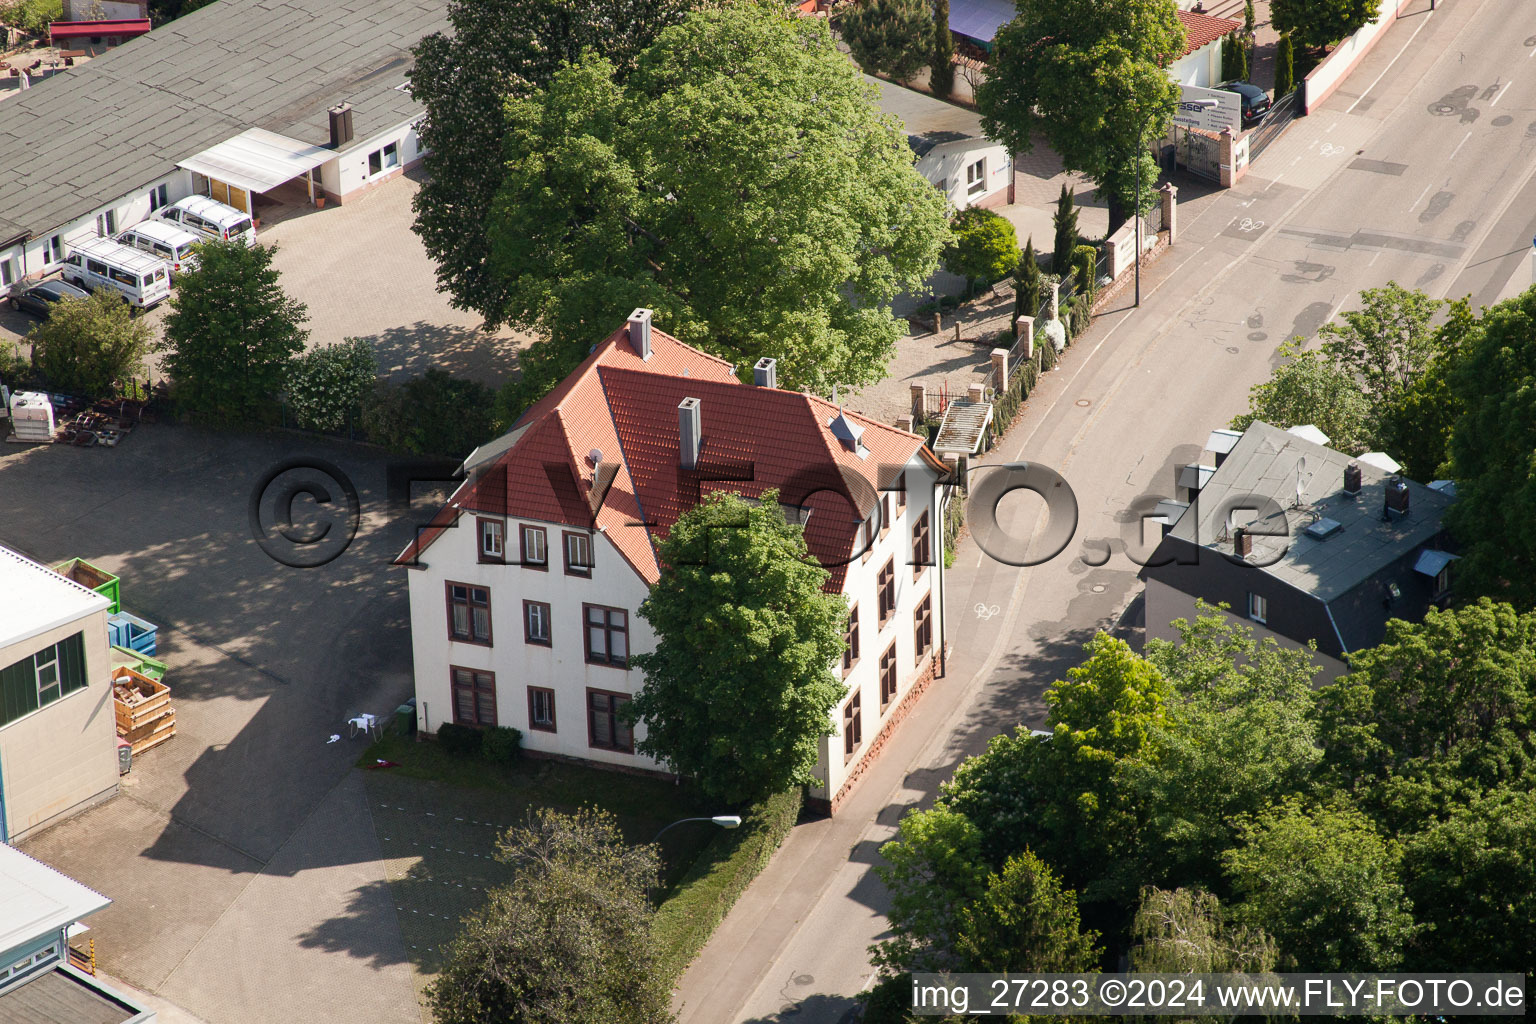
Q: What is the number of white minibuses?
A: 3